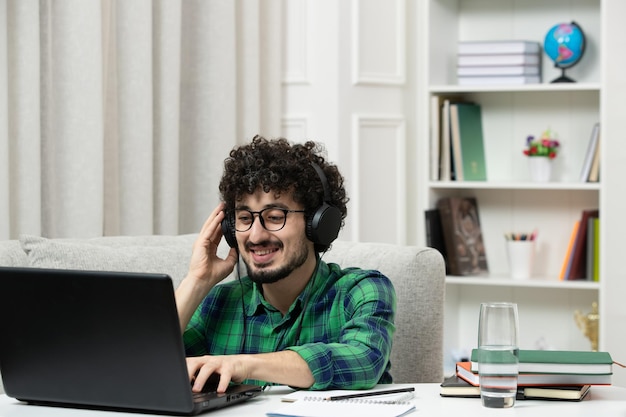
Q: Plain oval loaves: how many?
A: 0